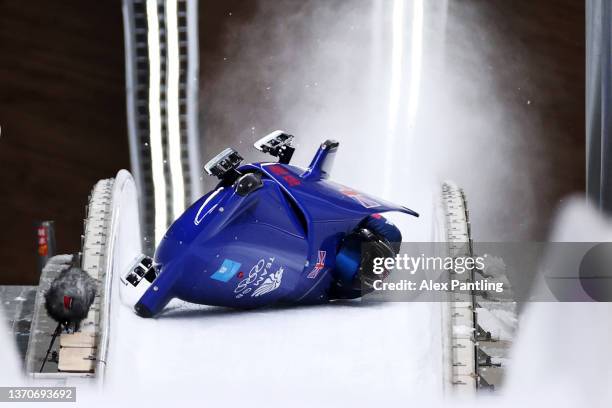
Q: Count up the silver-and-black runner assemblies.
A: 3